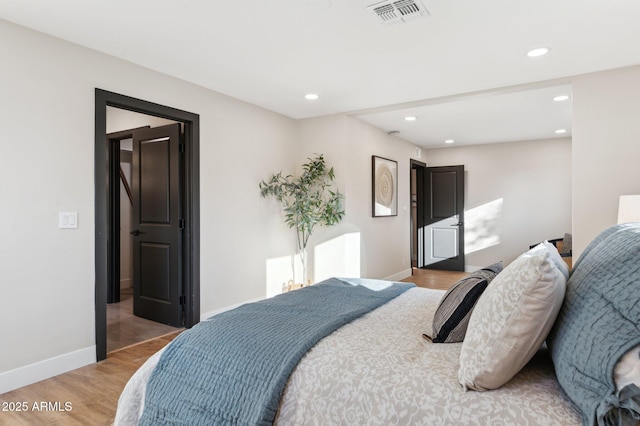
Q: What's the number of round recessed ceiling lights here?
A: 6